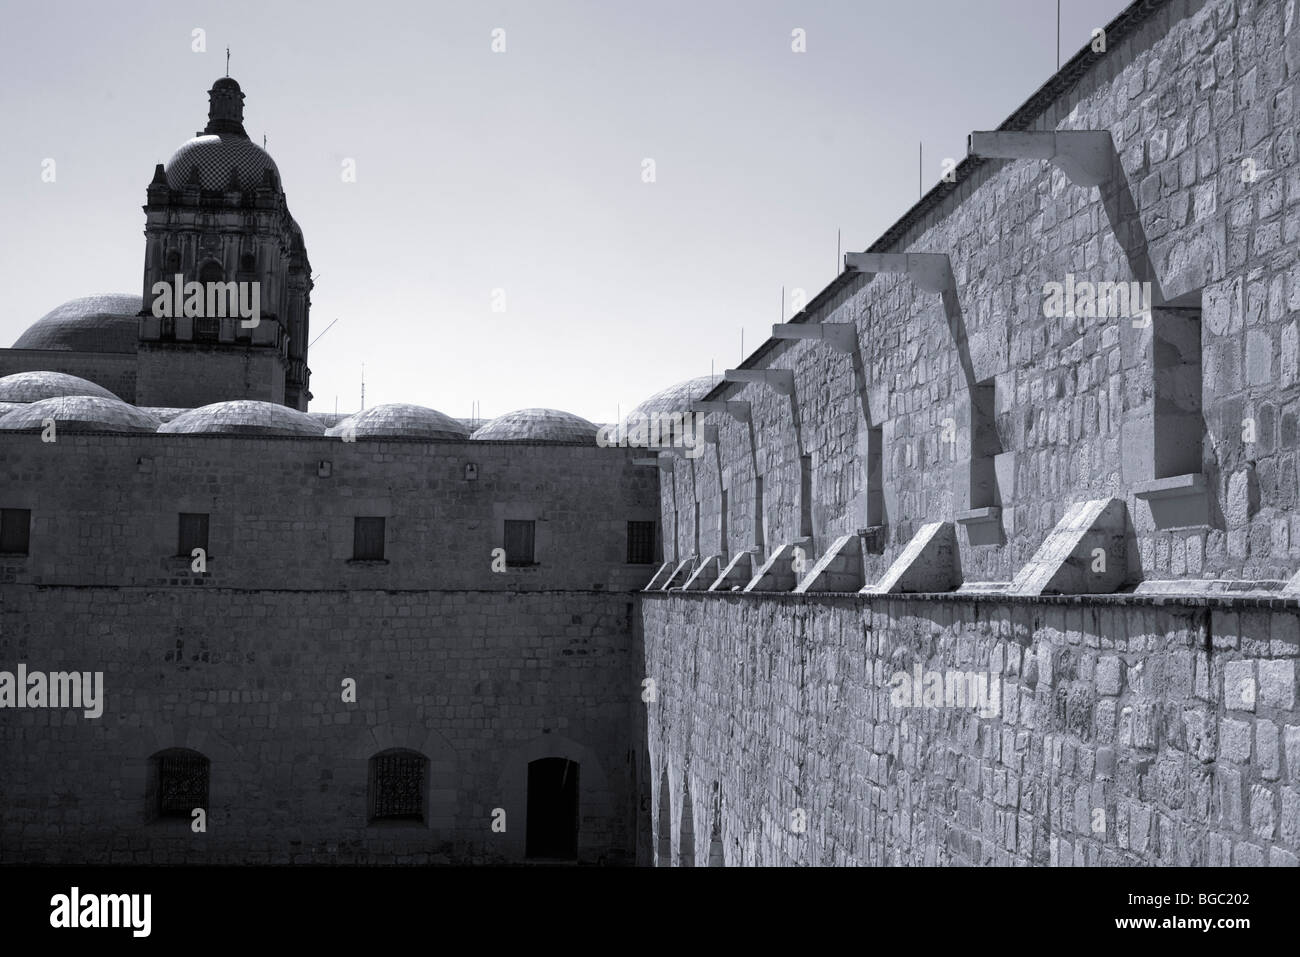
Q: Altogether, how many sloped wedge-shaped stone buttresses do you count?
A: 8